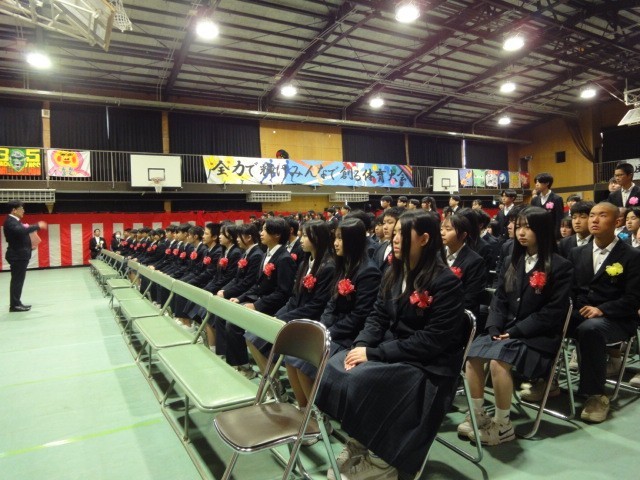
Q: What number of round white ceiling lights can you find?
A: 9